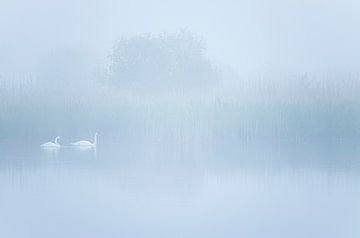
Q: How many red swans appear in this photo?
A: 0